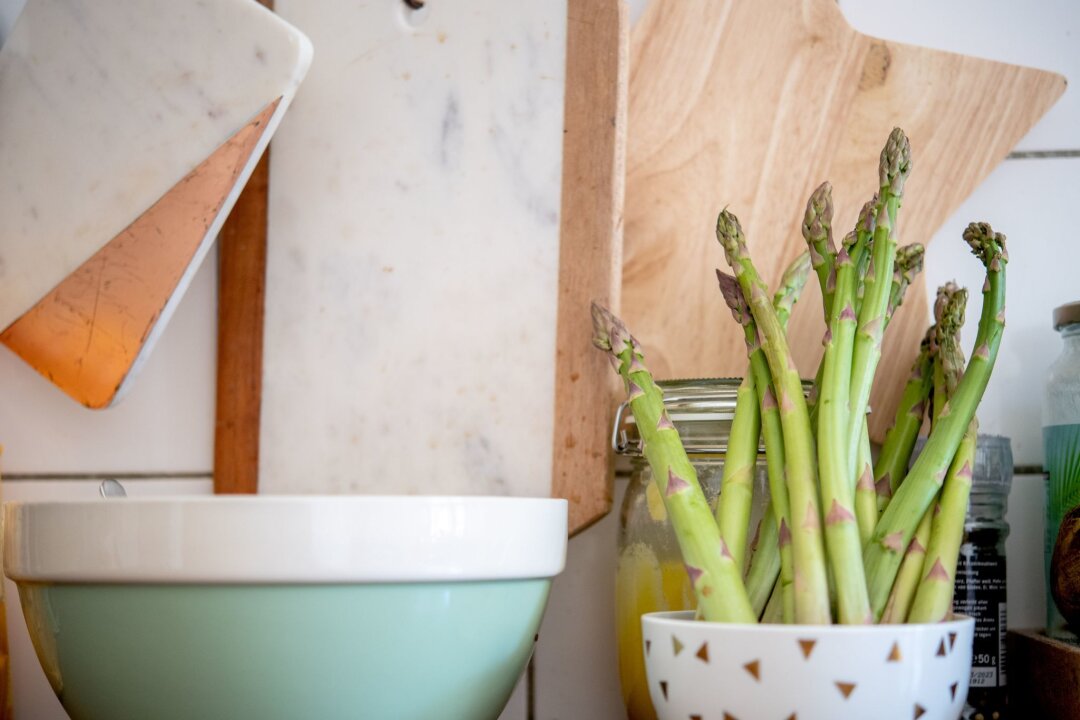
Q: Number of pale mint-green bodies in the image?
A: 1